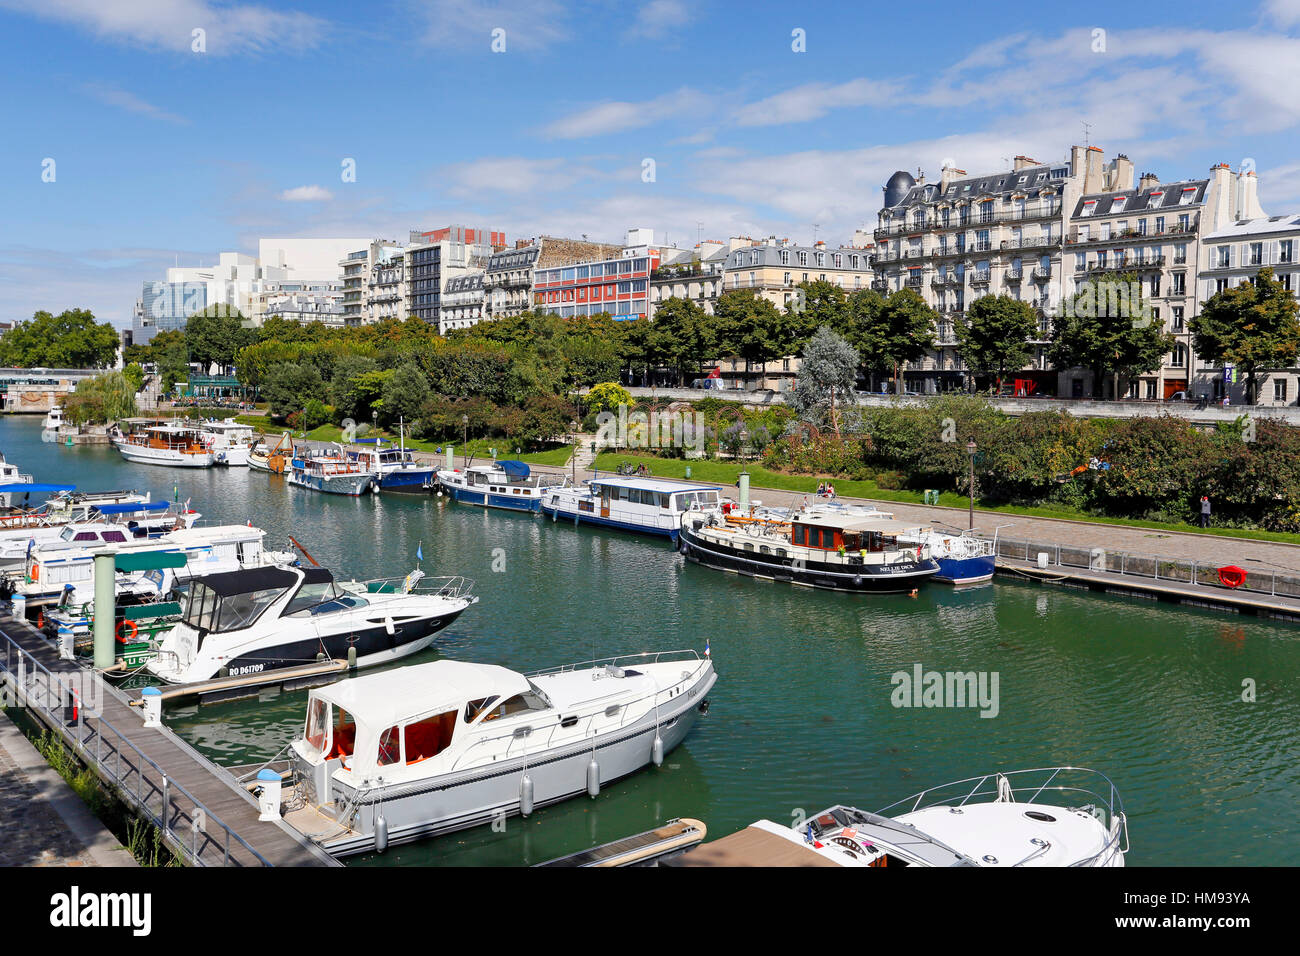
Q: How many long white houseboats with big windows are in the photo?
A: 1